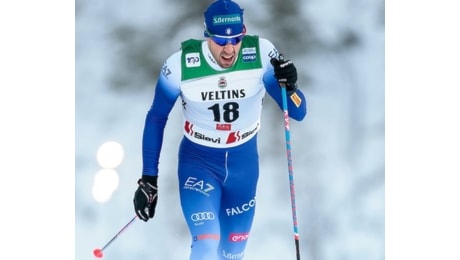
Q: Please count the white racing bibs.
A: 1